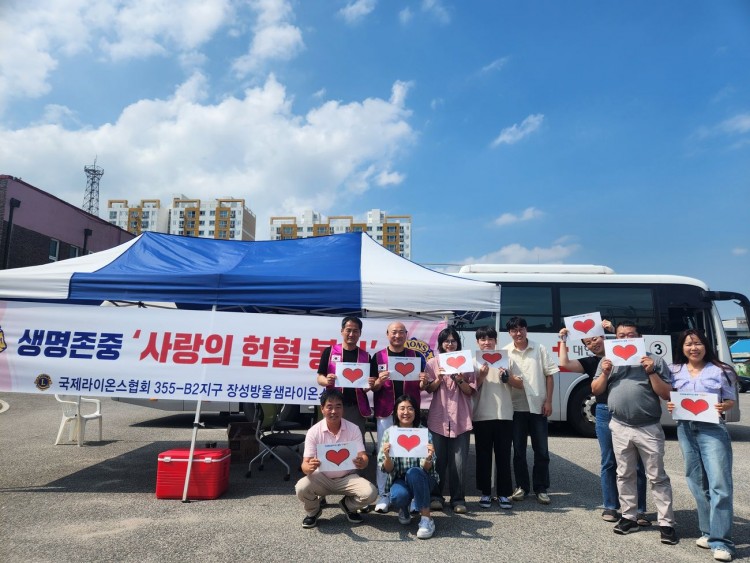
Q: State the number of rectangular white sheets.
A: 9